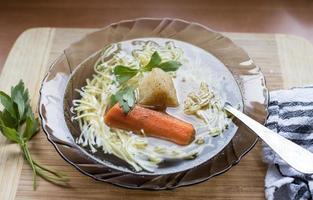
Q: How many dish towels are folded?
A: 1